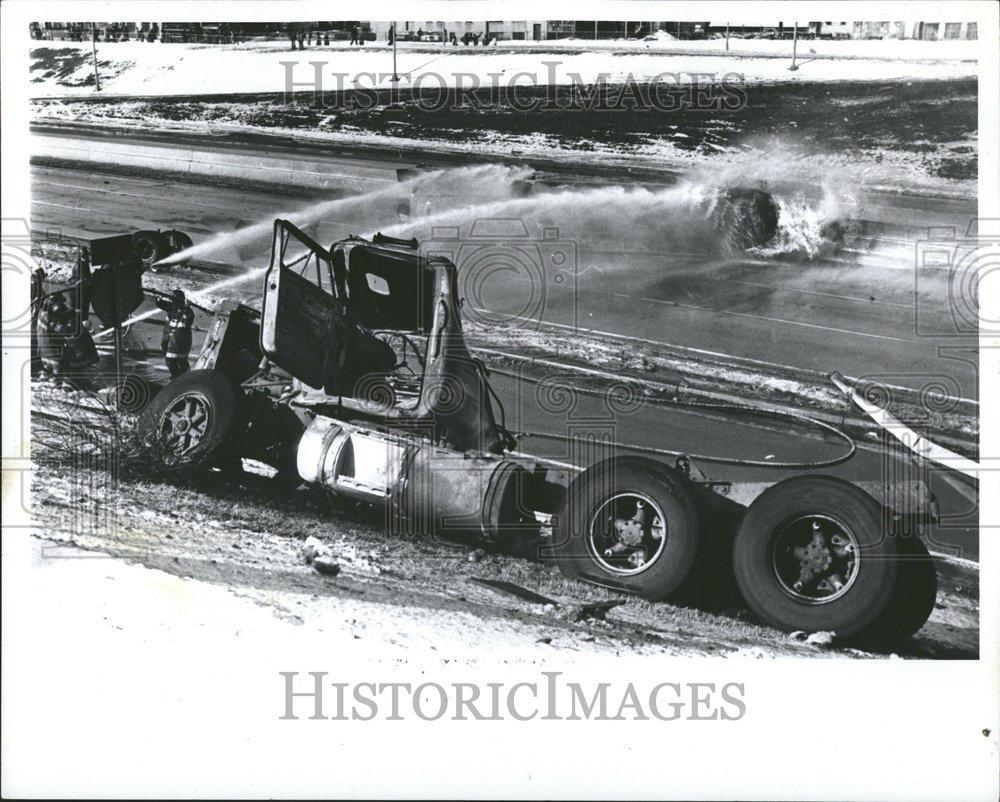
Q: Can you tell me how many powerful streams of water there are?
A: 2